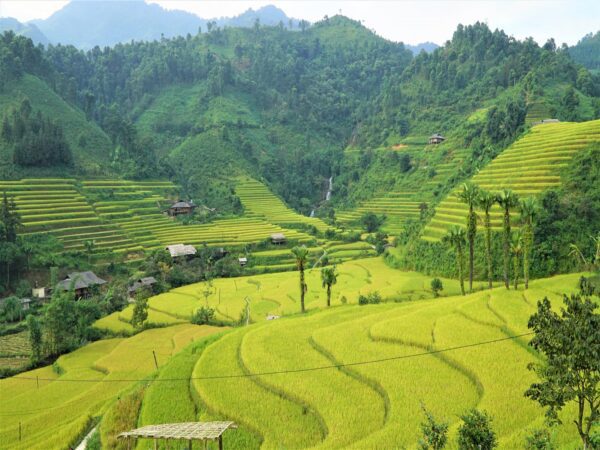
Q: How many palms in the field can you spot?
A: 8